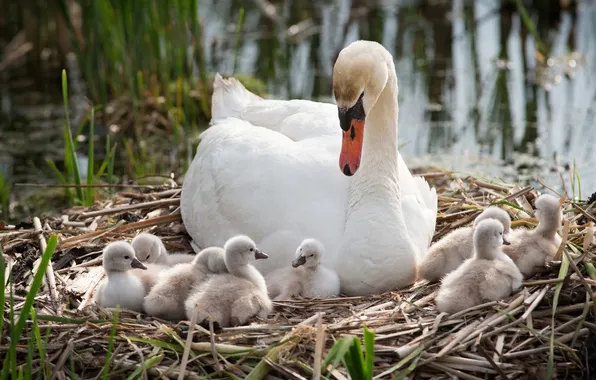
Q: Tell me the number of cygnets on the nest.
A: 8